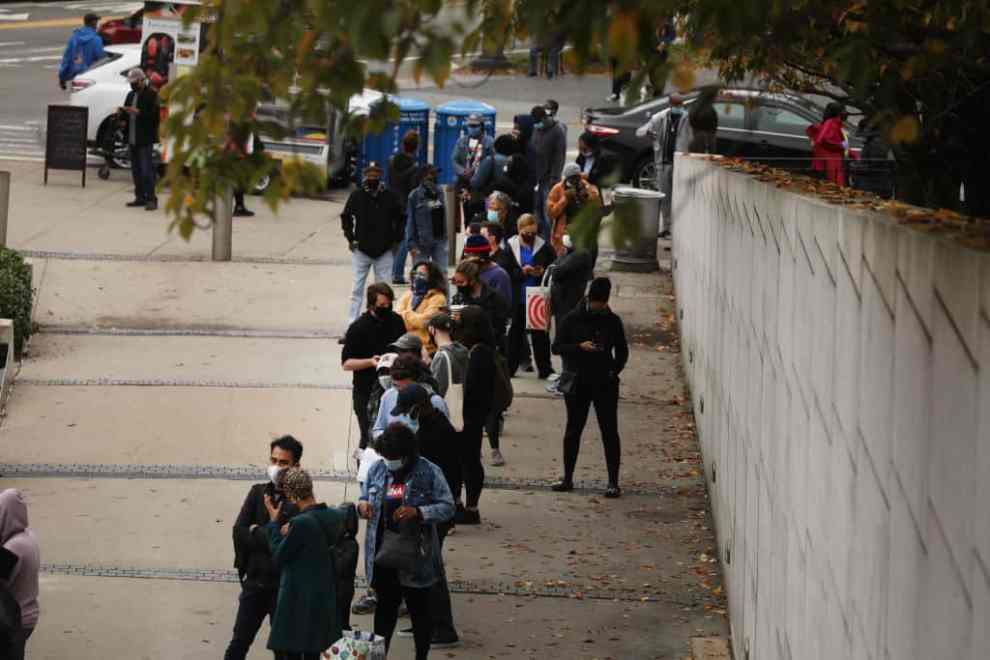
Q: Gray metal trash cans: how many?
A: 1